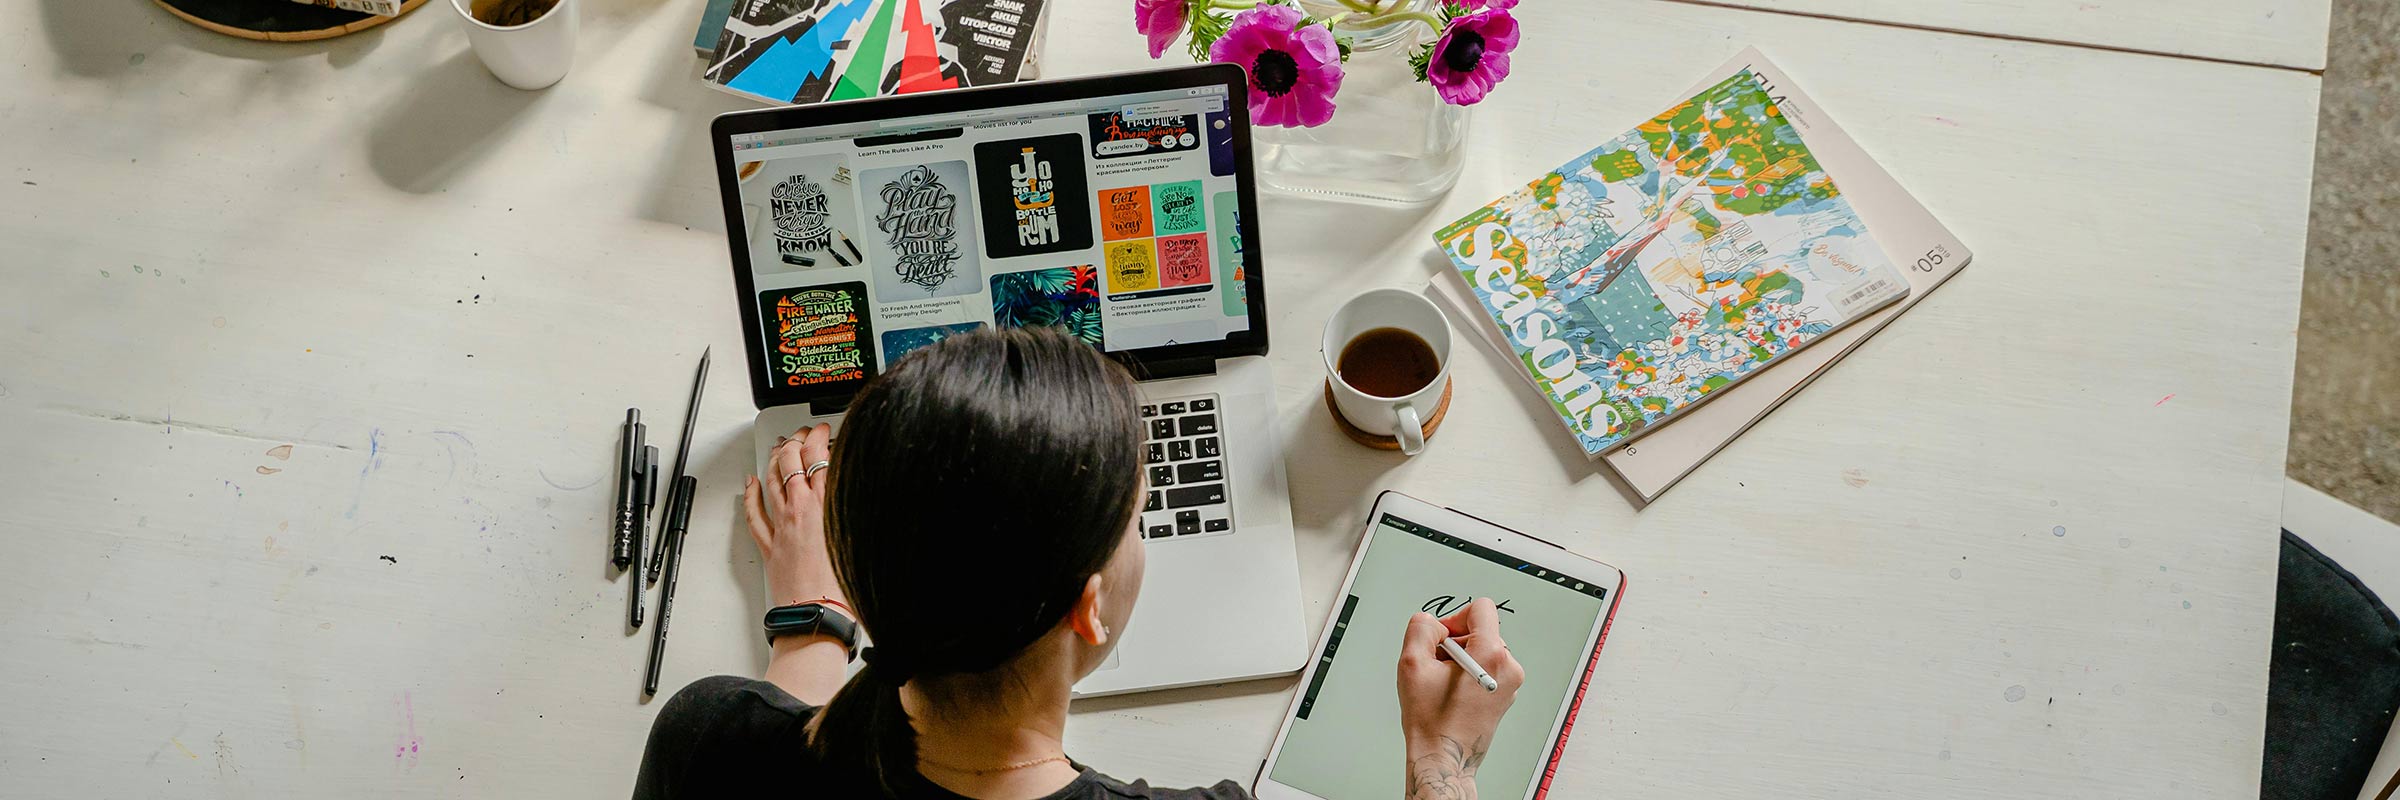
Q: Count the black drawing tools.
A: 4